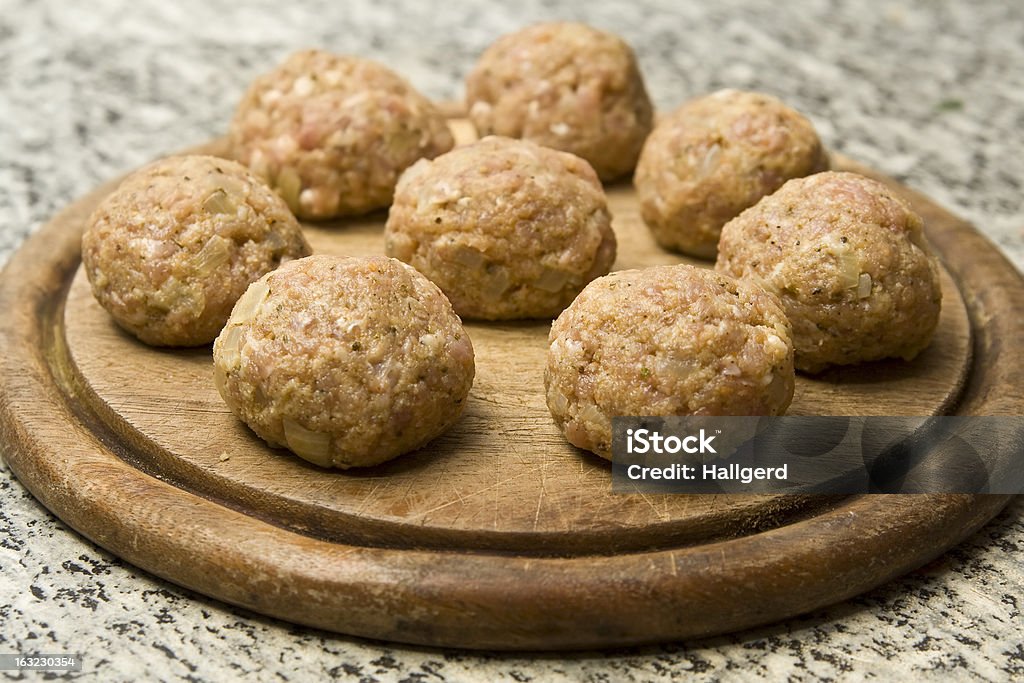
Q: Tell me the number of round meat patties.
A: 8